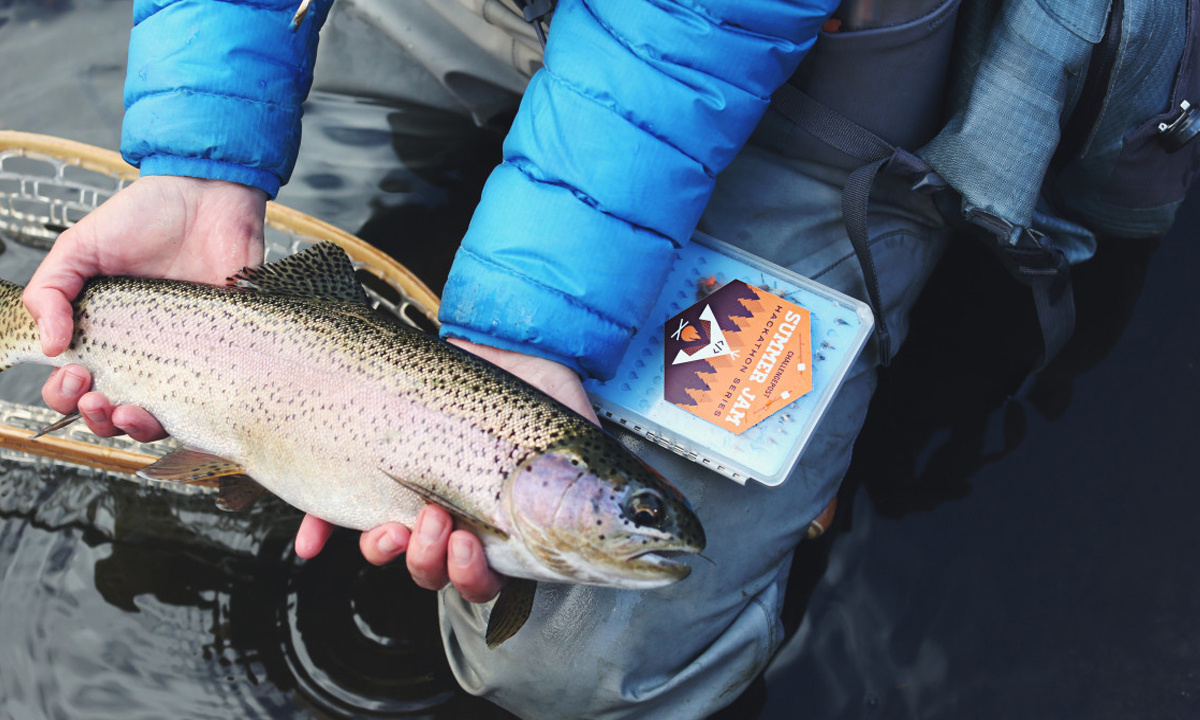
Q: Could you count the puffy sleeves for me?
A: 2